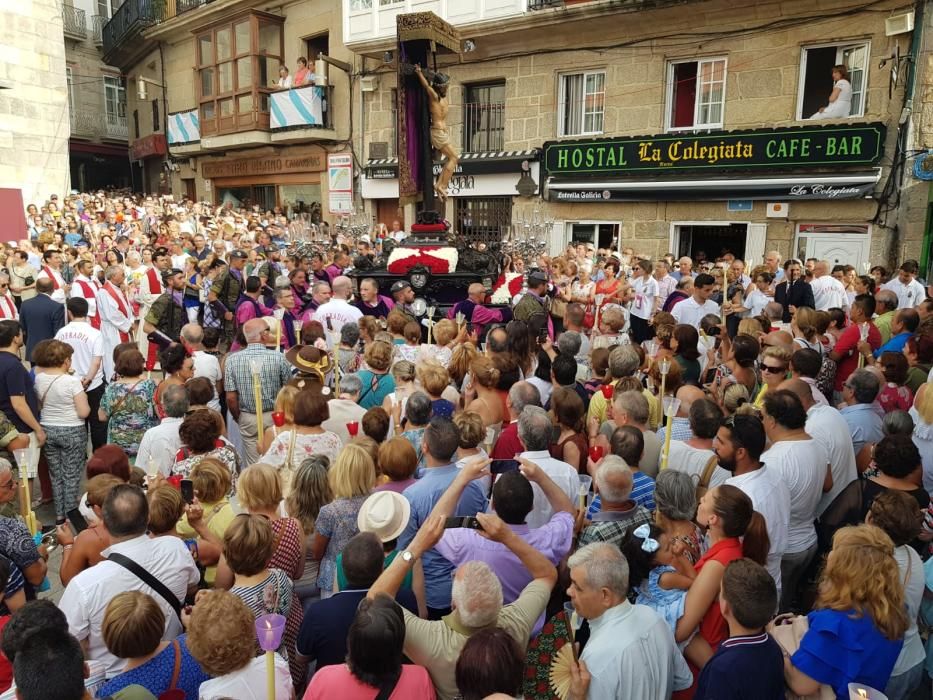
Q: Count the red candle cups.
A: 4